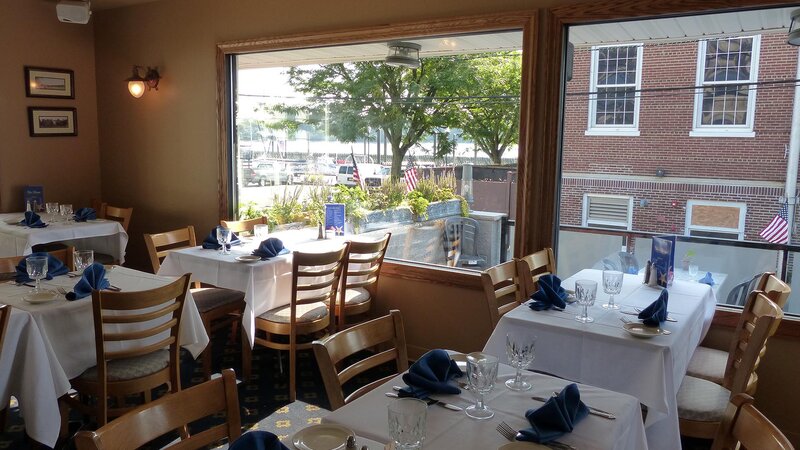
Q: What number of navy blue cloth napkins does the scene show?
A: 11